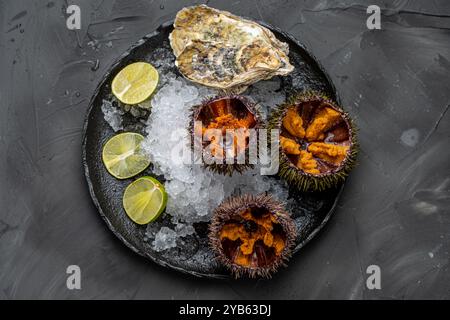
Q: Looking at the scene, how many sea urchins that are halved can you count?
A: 3